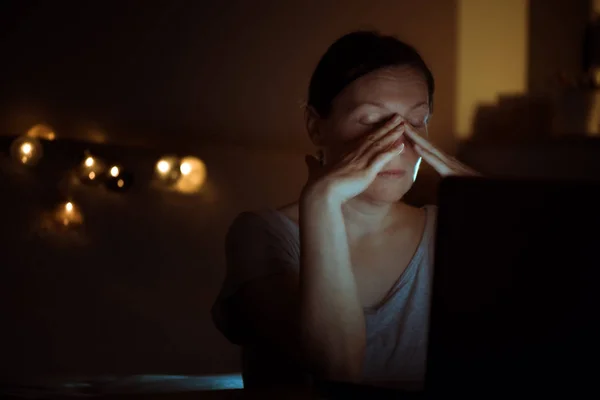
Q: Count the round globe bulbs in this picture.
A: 6